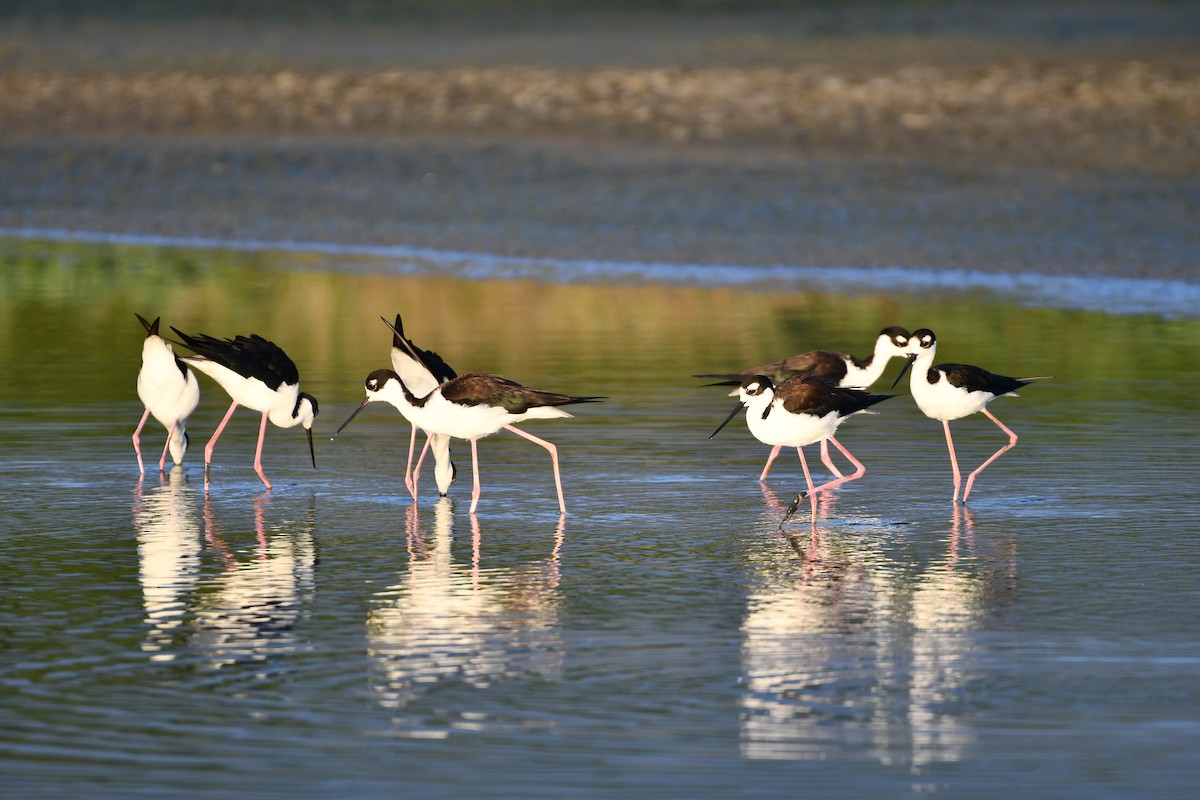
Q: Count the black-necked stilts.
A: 7